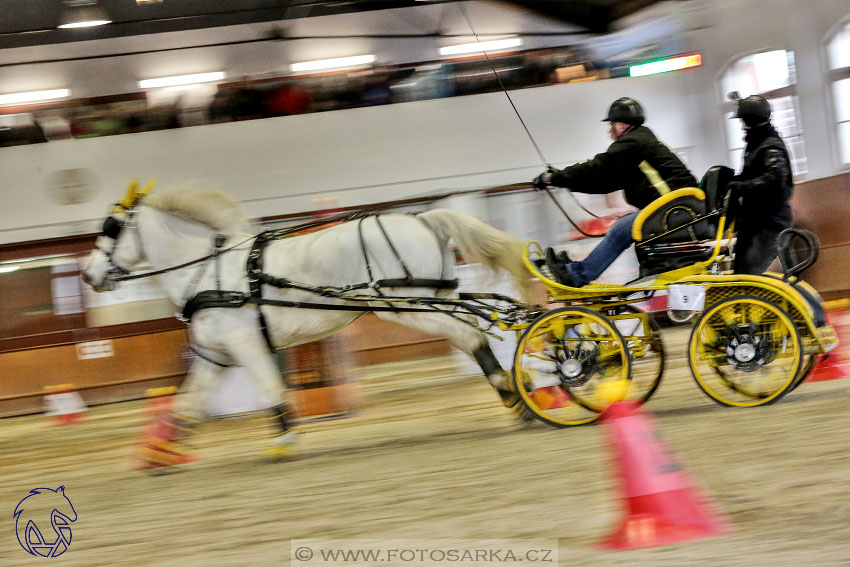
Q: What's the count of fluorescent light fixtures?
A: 4